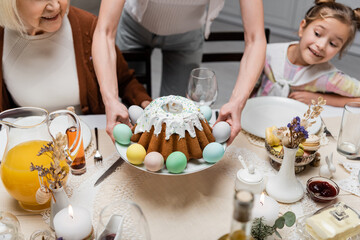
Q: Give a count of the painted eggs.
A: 8